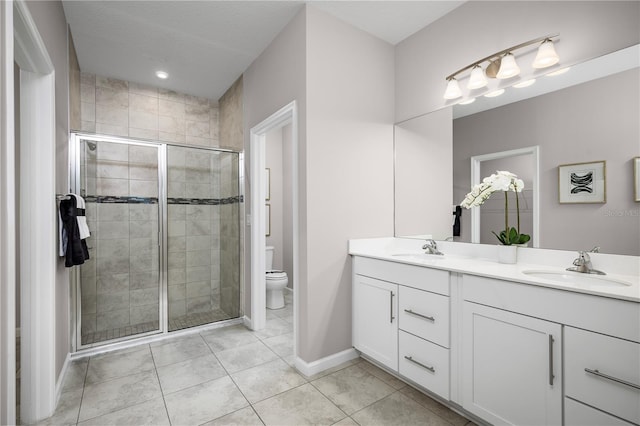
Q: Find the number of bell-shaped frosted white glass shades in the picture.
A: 4